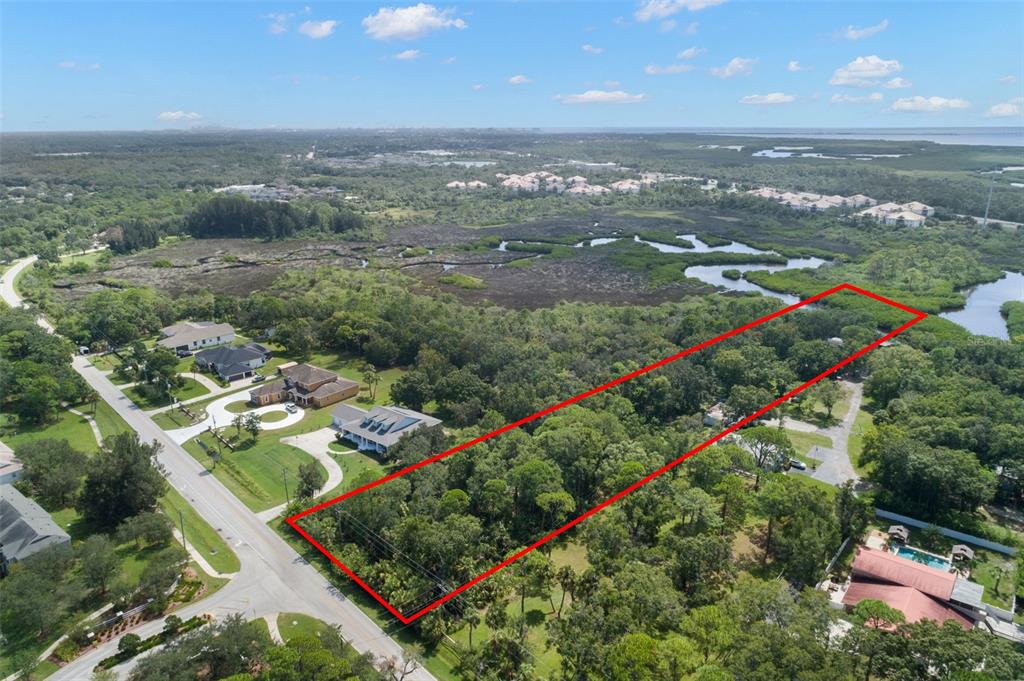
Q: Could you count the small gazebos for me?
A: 2